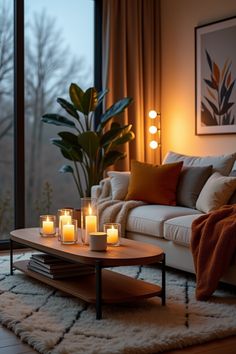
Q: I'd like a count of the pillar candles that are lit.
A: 5